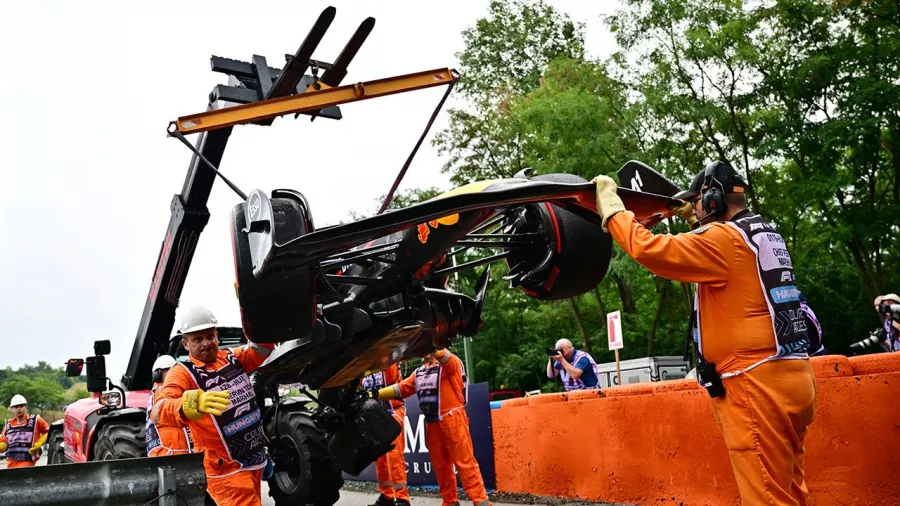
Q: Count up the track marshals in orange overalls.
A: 6